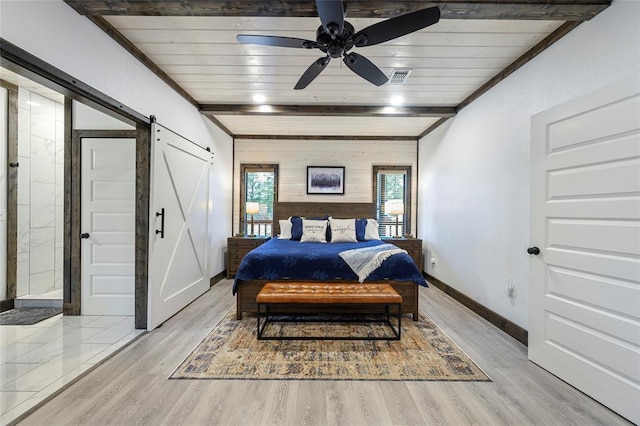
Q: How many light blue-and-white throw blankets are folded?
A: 1